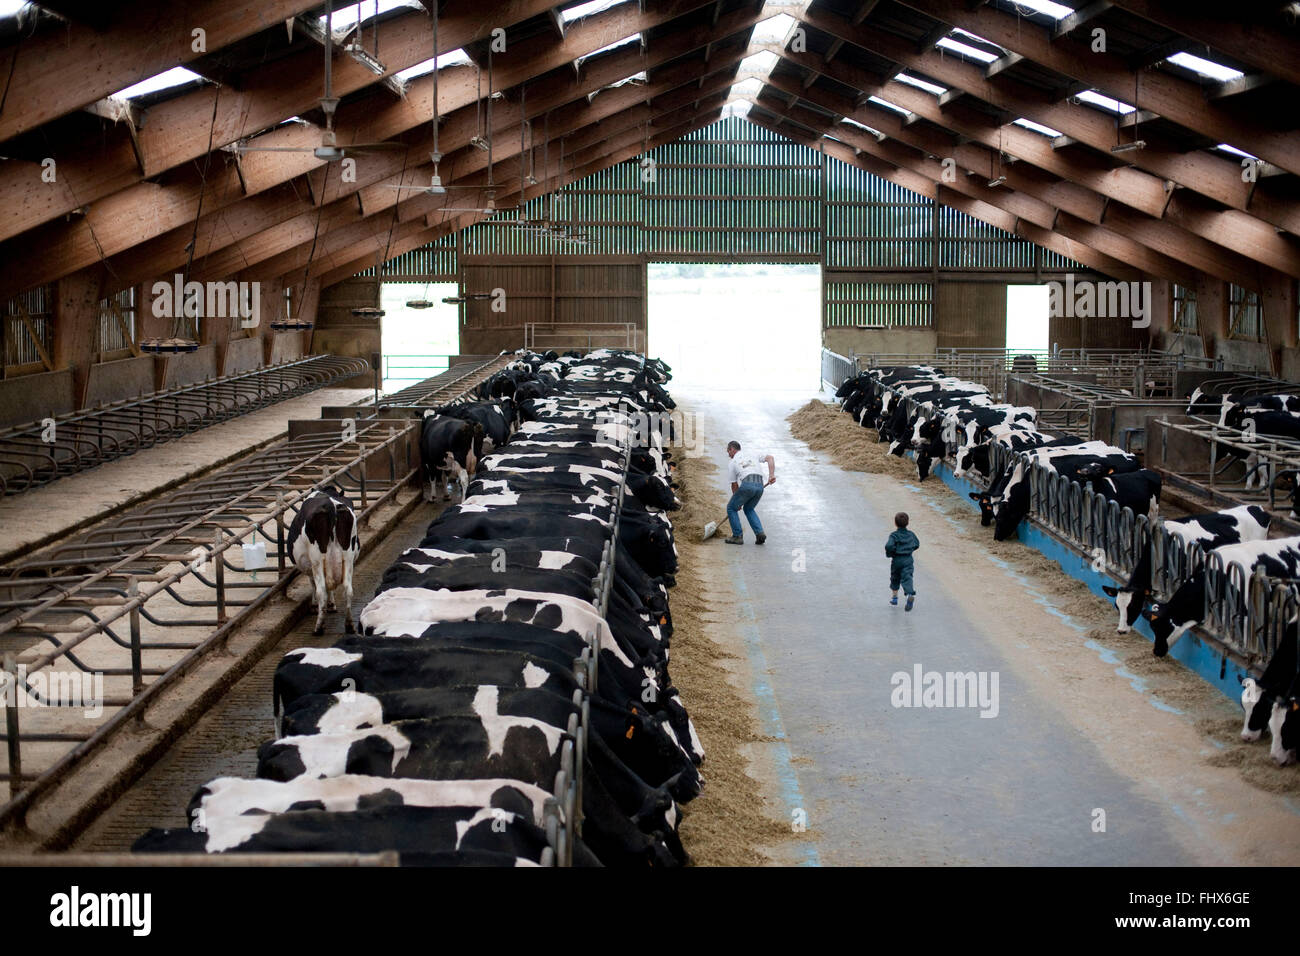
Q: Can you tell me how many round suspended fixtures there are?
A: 6